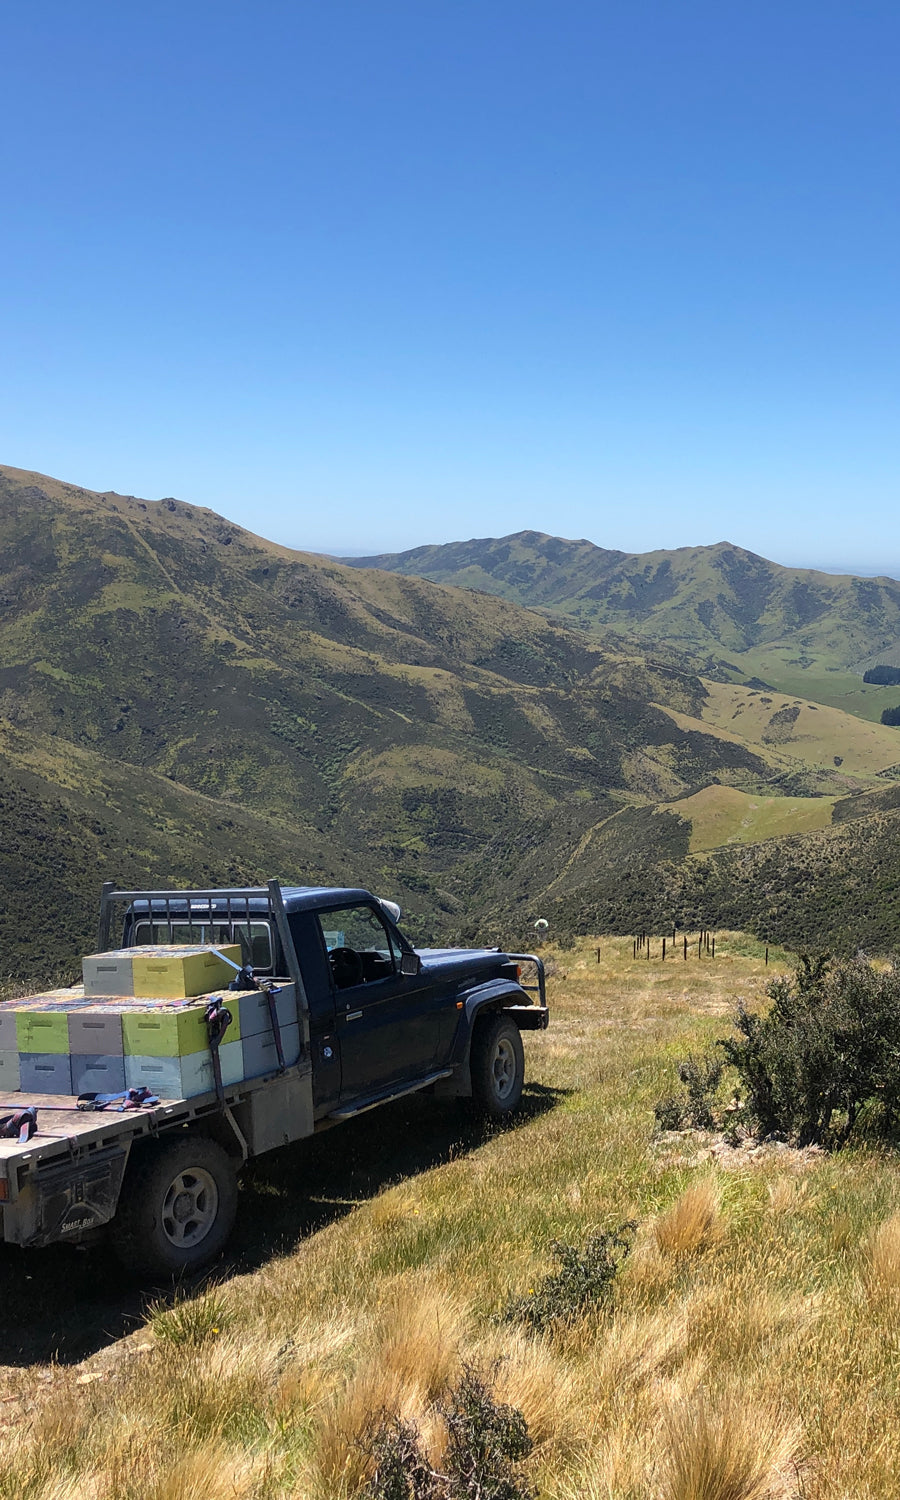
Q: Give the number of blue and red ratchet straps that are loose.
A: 2